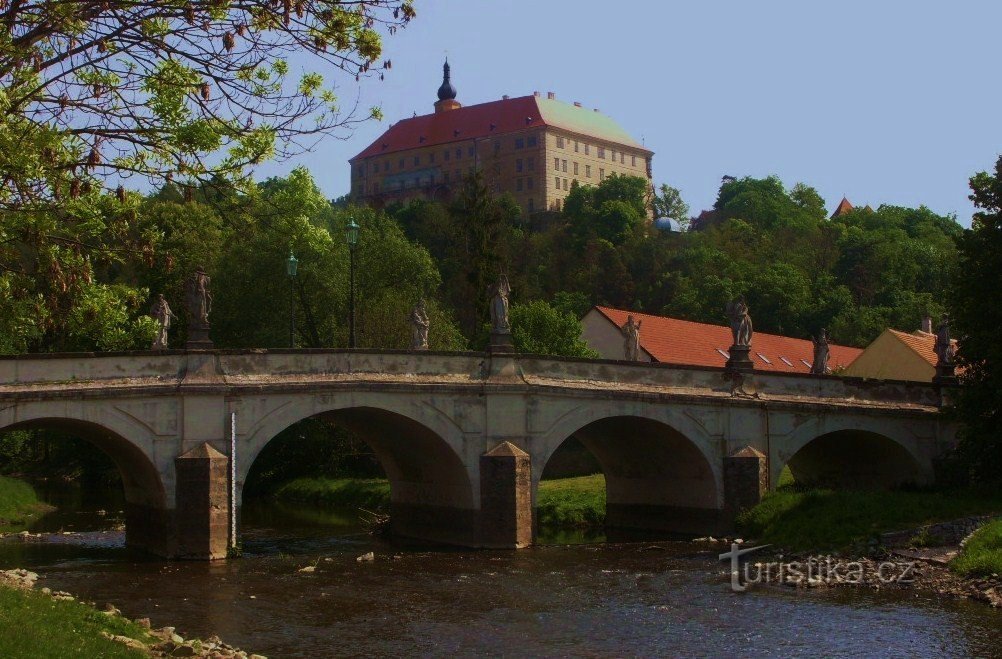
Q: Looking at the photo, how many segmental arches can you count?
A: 4